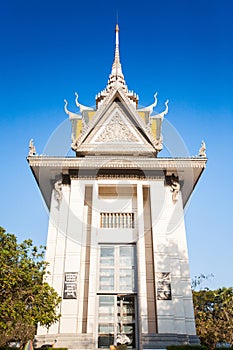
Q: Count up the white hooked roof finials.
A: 4